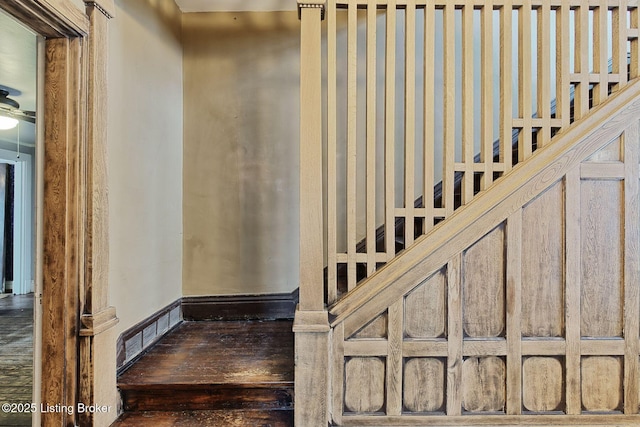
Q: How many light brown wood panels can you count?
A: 11